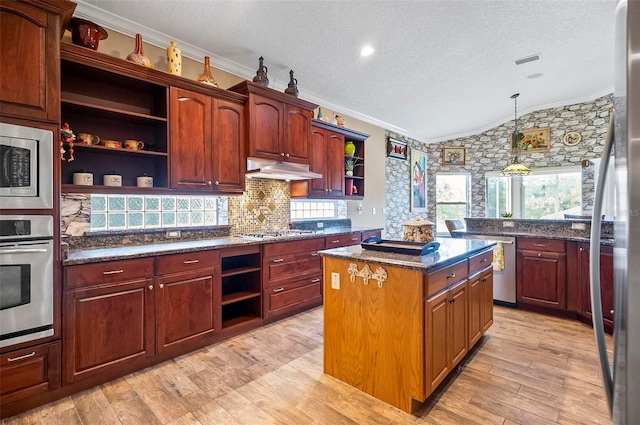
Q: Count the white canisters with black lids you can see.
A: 3